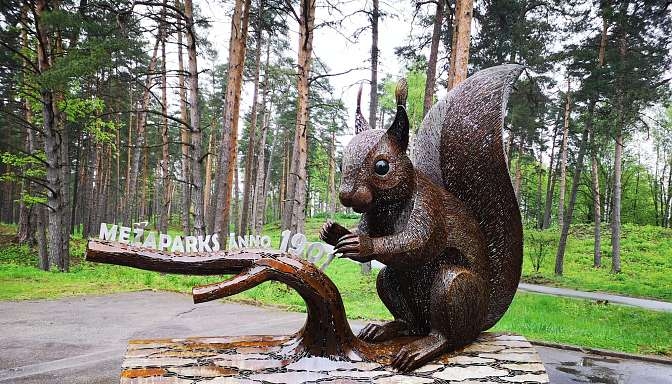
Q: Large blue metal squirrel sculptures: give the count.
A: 0